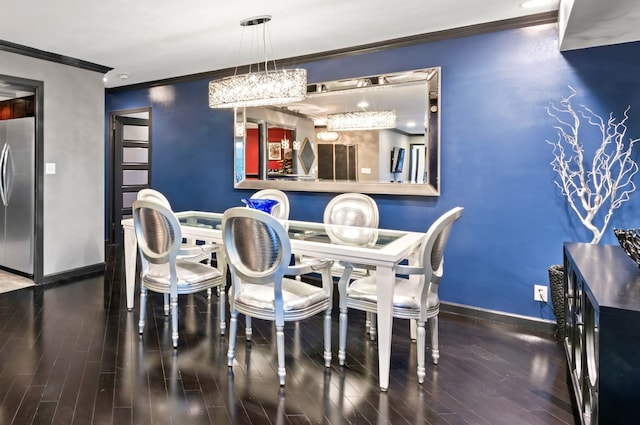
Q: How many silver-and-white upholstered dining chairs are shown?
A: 6